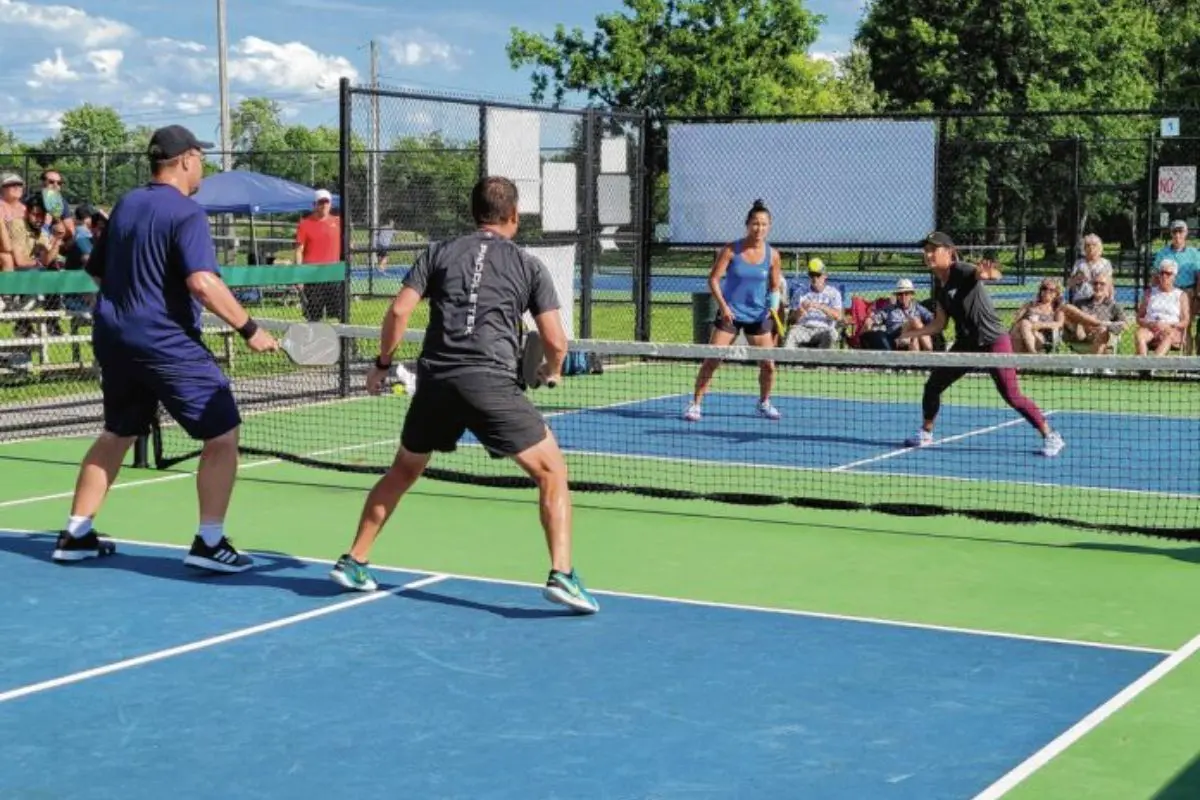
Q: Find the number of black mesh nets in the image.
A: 1